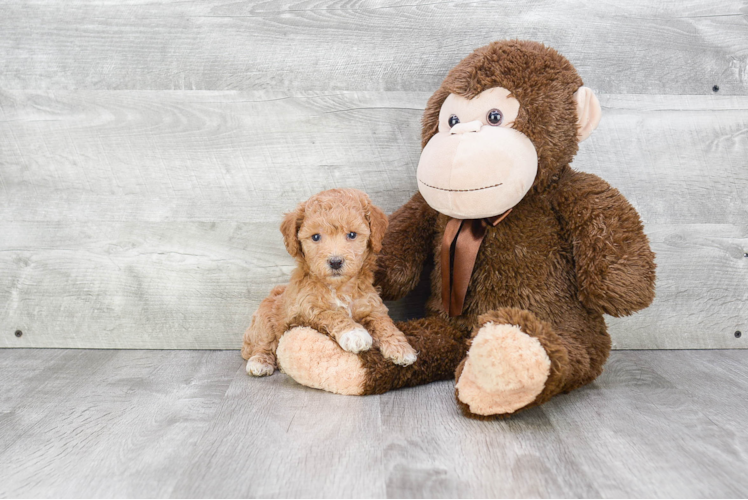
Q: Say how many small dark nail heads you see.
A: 3